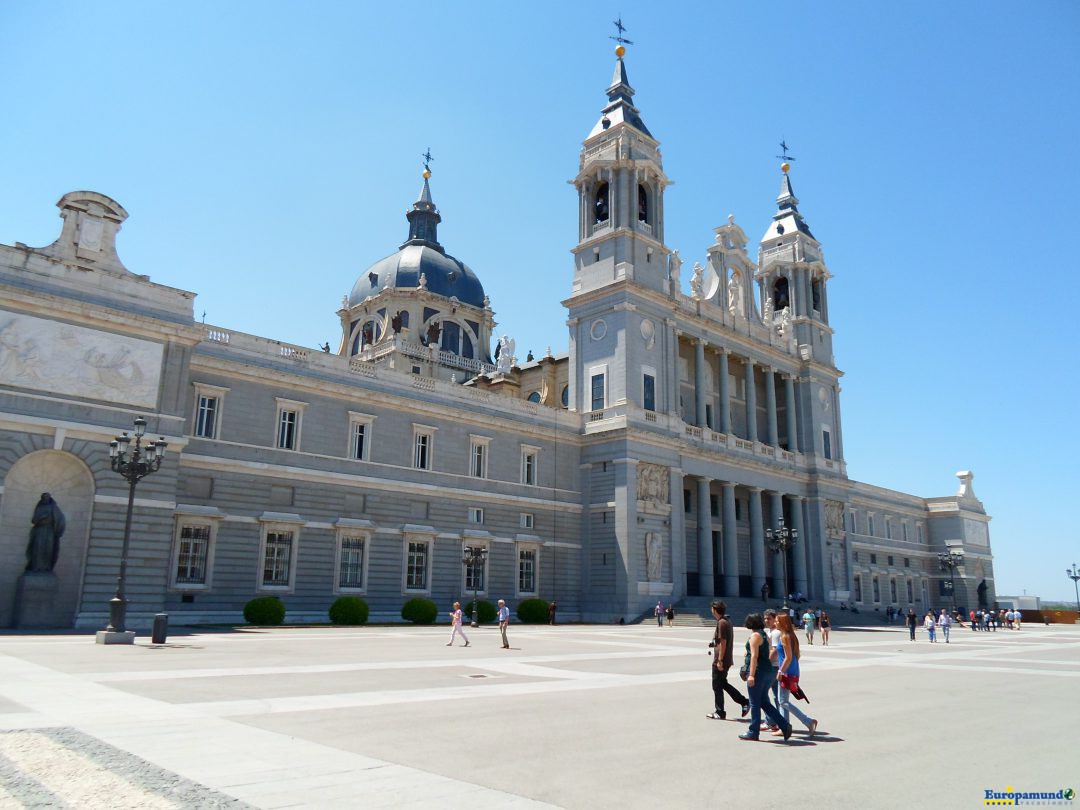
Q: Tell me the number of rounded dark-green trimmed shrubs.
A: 5